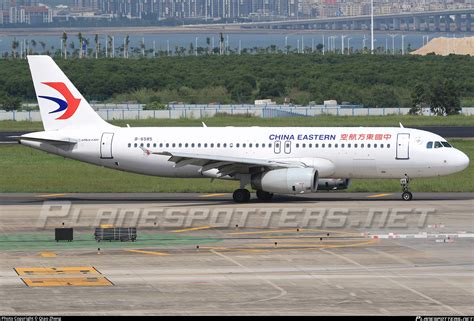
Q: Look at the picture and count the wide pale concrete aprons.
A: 1